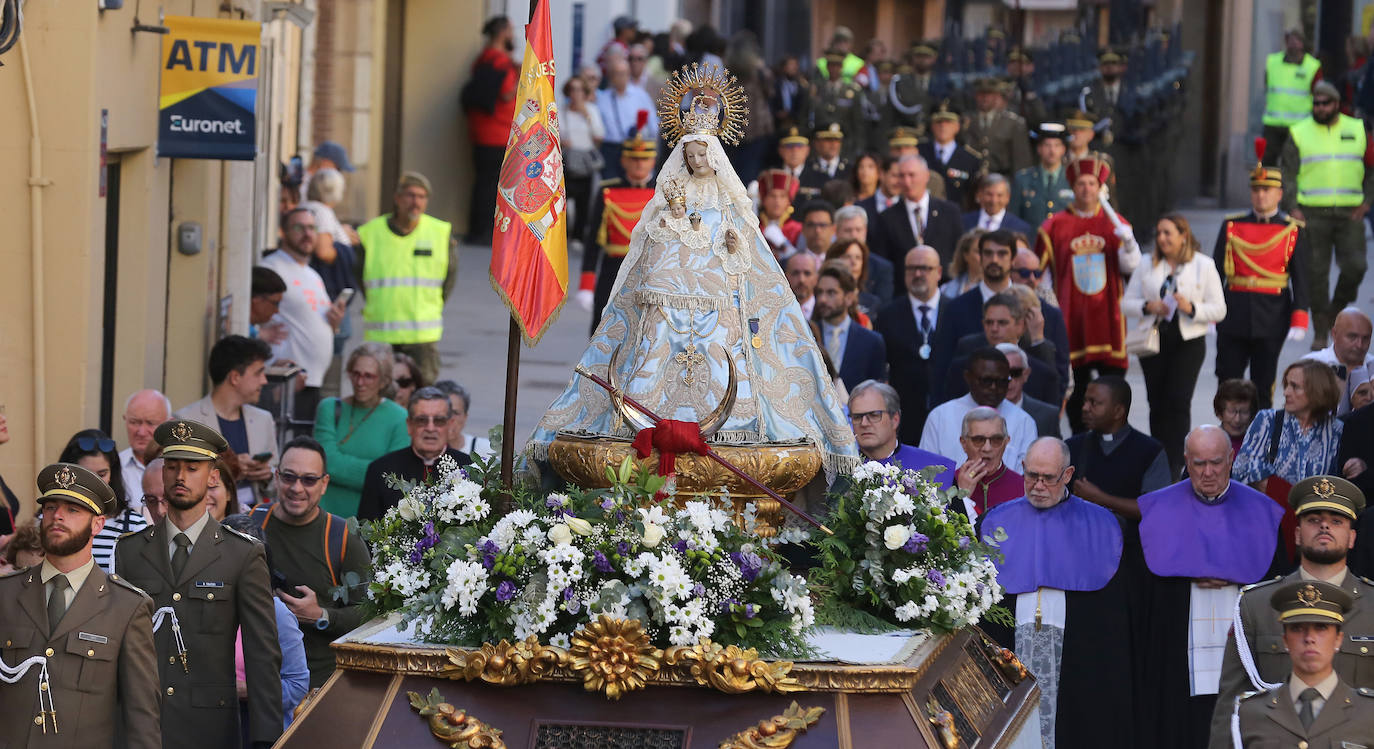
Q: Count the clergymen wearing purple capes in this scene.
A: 3